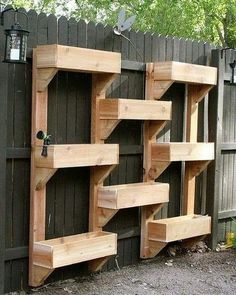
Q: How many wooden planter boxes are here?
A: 8